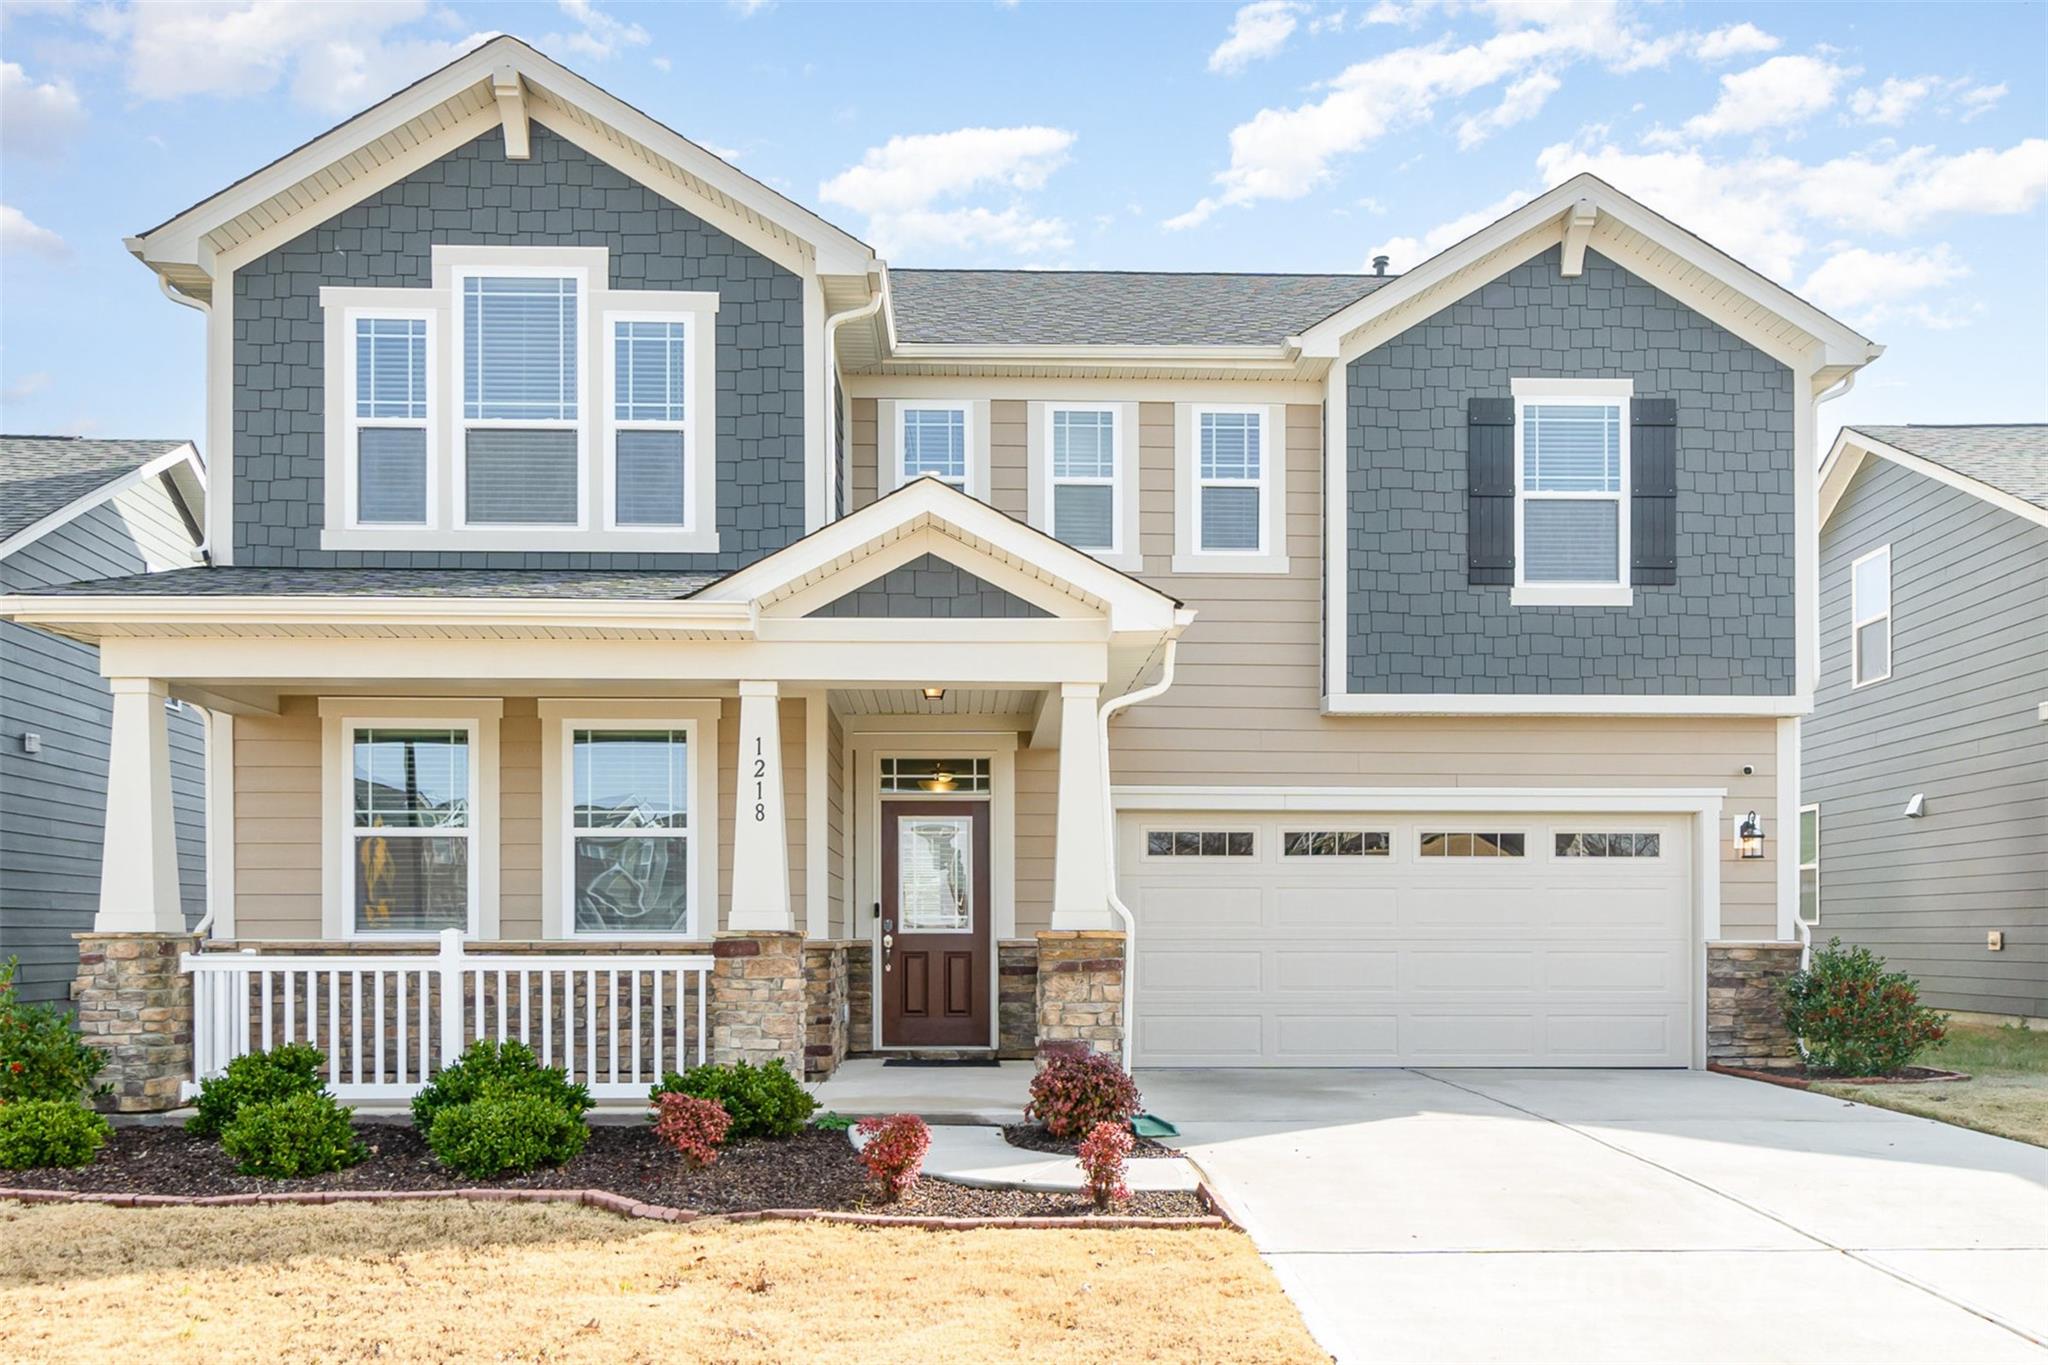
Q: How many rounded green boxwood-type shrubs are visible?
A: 6